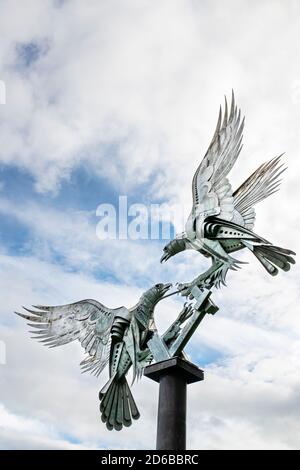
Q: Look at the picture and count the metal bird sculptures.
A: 2